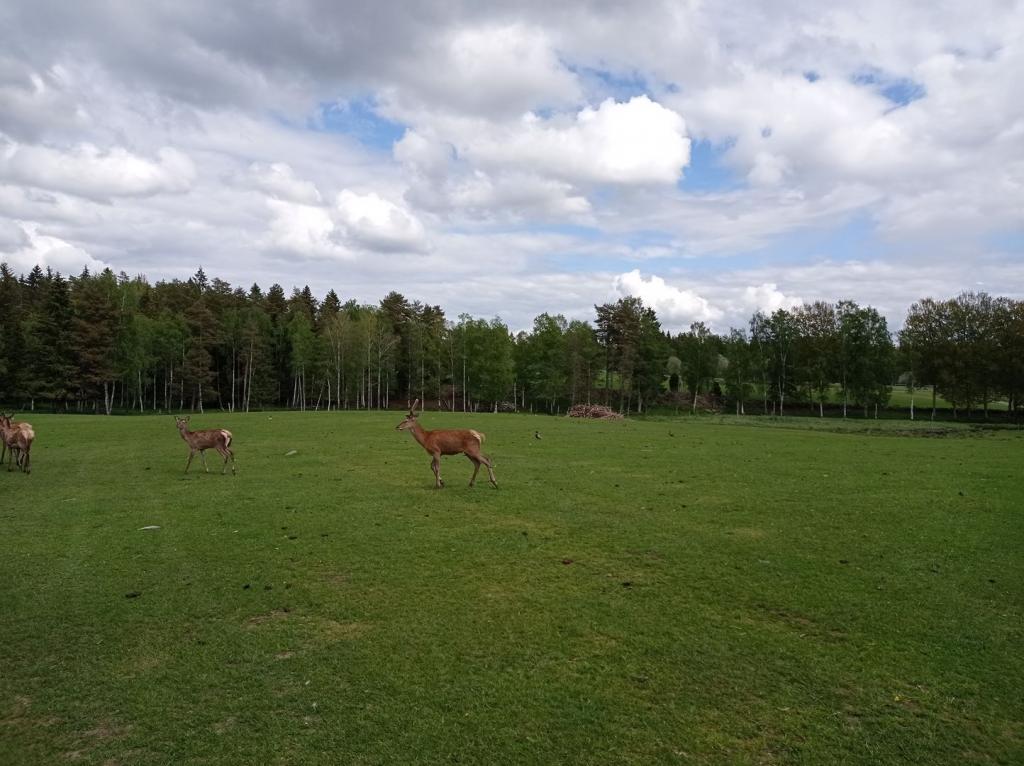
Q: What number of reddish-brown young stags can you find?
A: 1